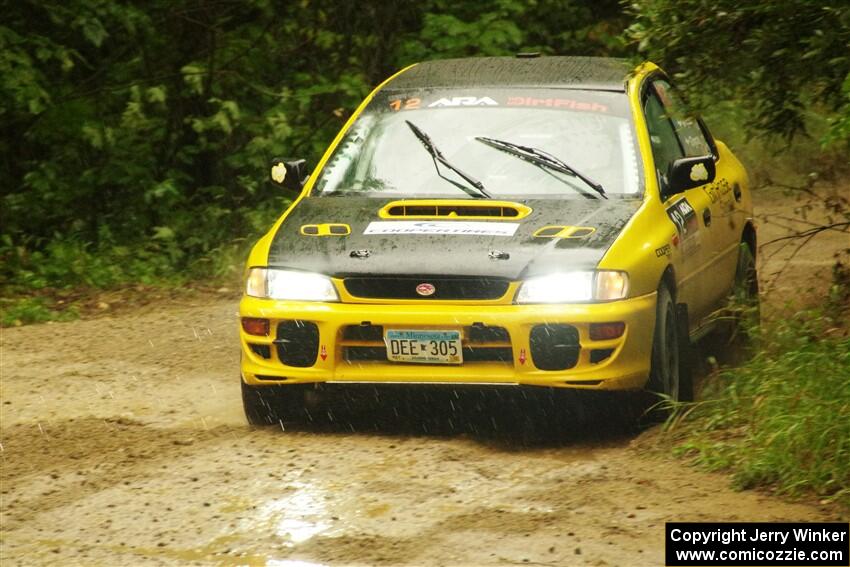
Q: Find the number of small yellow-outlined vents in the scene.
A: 2